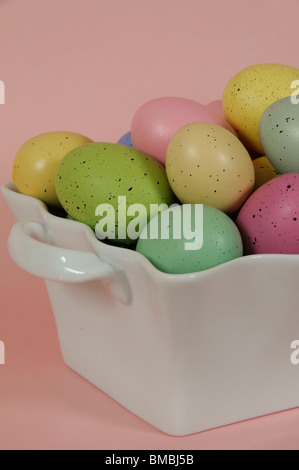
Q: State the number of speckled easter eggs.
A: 9